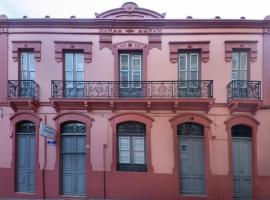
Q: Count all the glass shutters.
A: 12